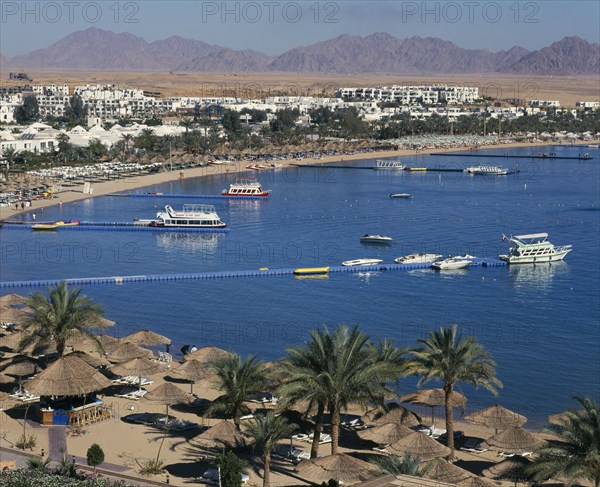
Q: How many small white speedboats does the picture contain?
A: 5